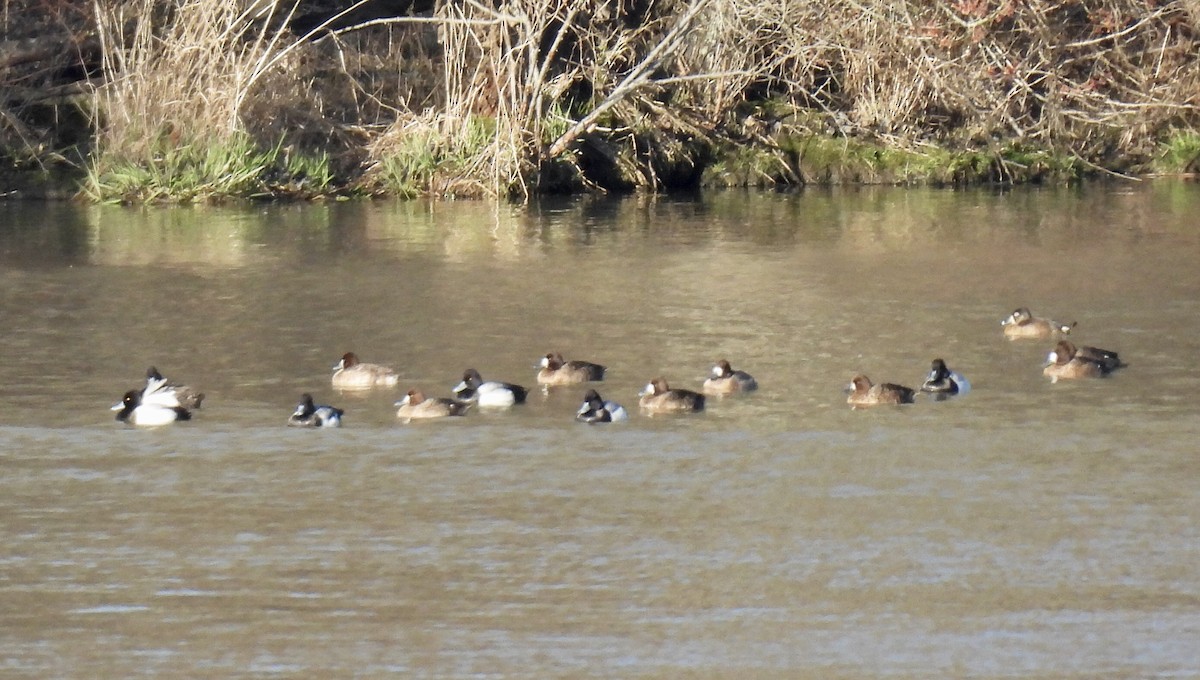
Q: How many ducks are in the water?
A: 15